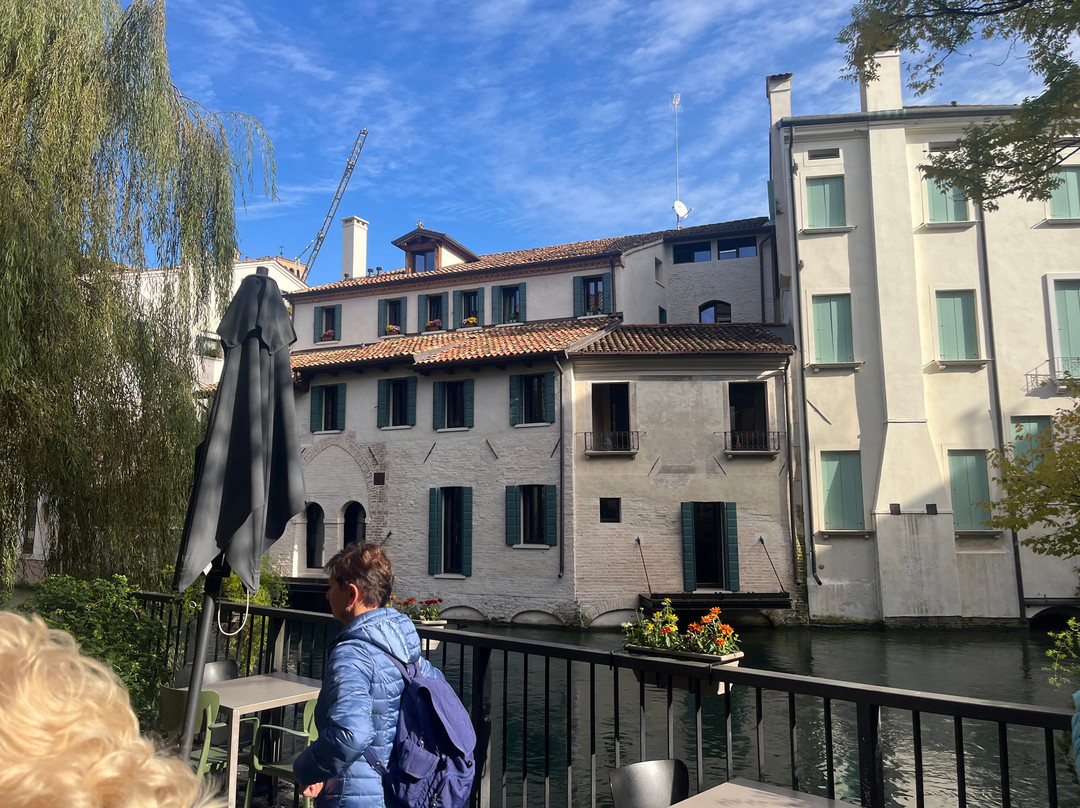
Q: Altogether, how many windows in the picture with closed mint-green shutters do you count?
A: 9